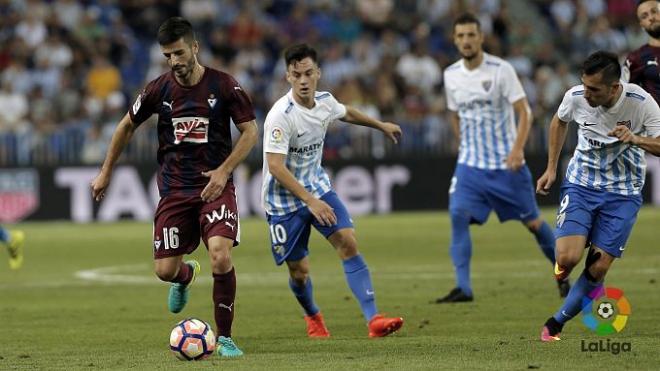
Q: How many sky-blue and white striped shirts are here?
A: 3